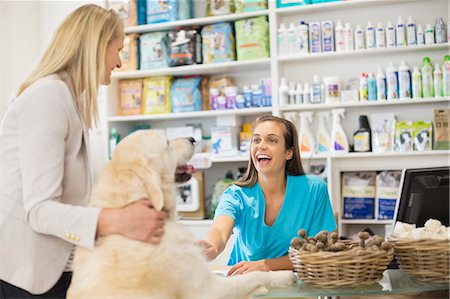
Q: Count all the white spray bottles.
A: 4